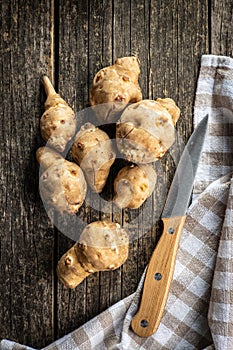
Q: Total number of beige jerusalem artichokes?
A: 7